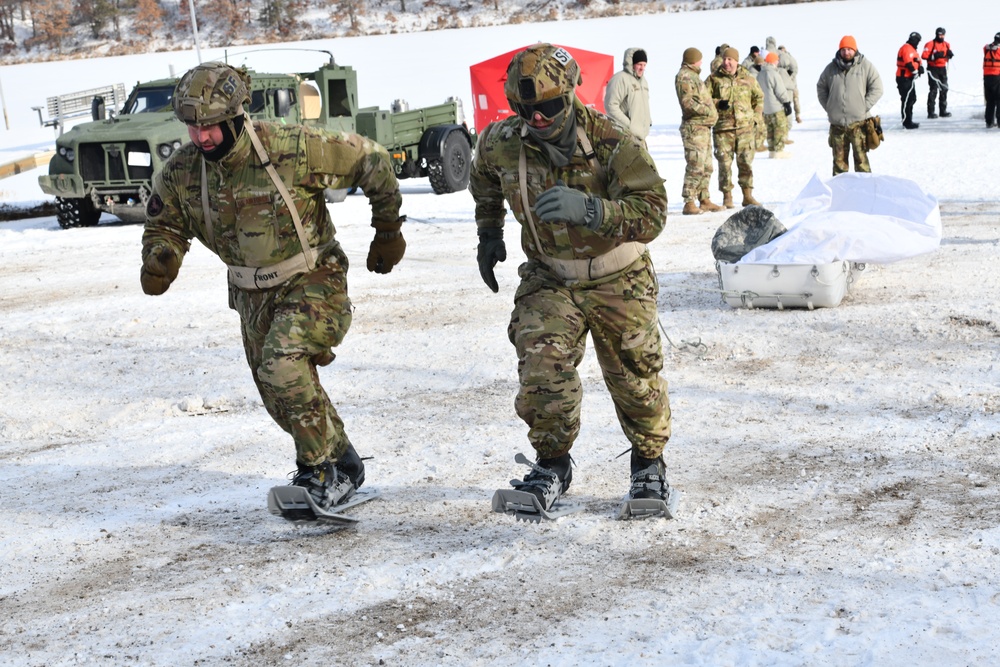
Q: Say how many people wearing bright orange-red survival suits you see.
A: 3